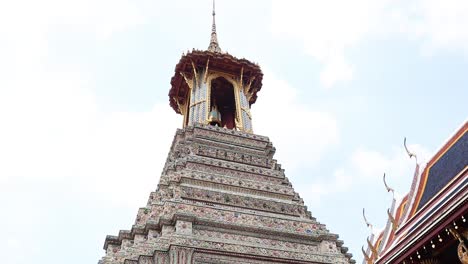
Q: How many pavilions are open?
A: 1